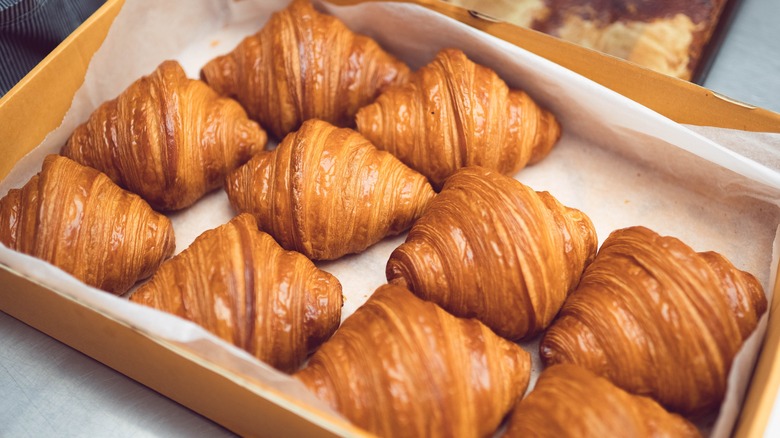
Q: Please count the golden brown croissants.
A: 10